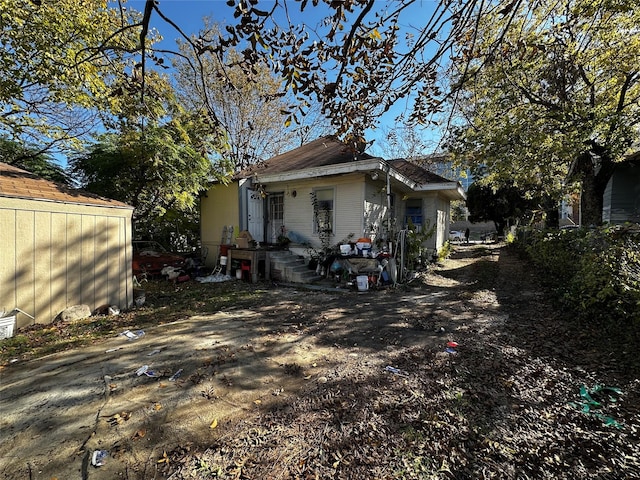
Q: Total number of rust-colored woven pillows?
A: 0